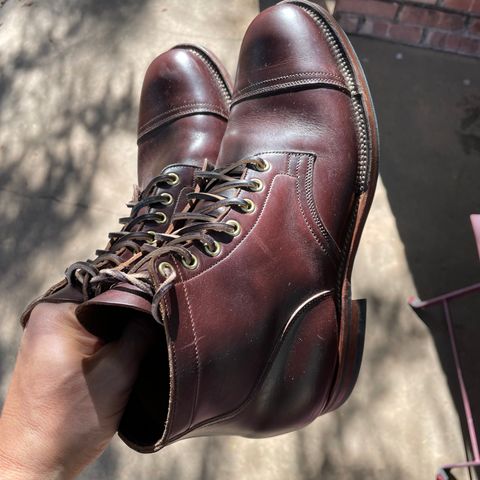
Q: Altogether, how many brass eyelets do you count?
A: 11